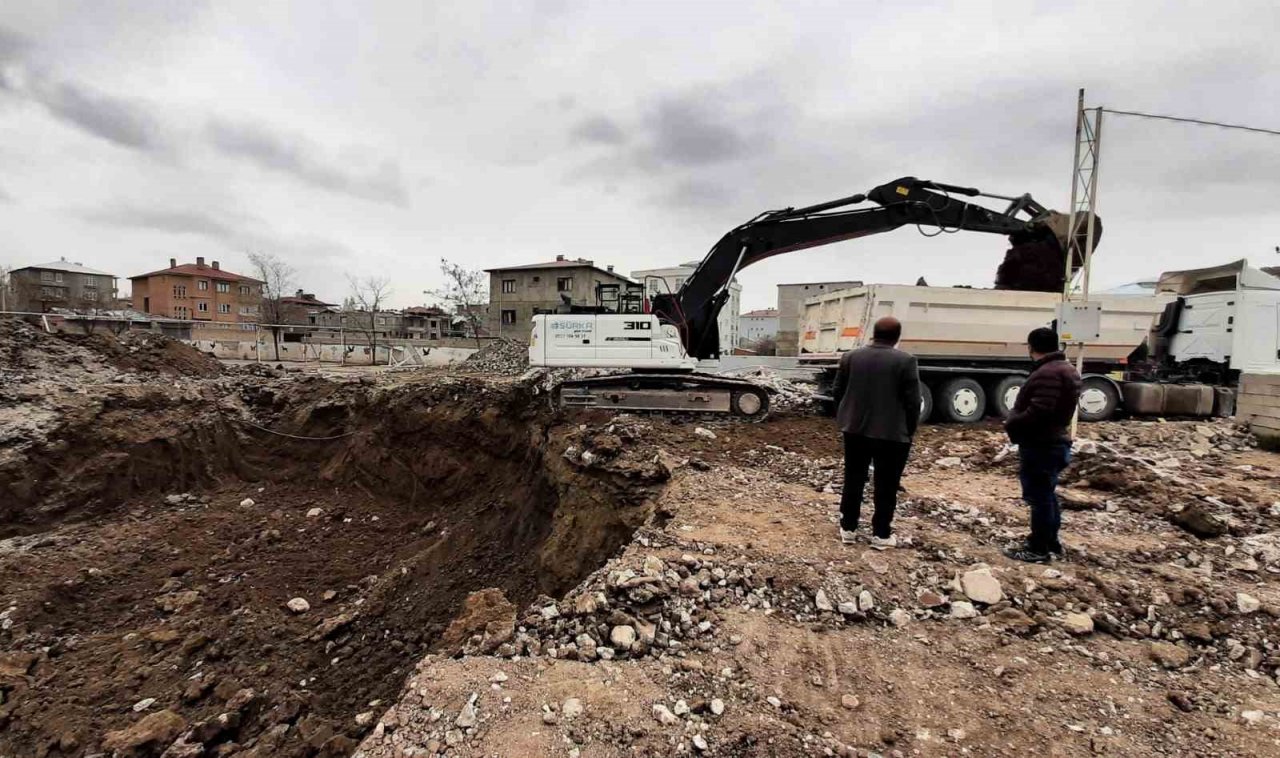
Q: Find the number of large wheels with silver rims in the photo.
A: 4